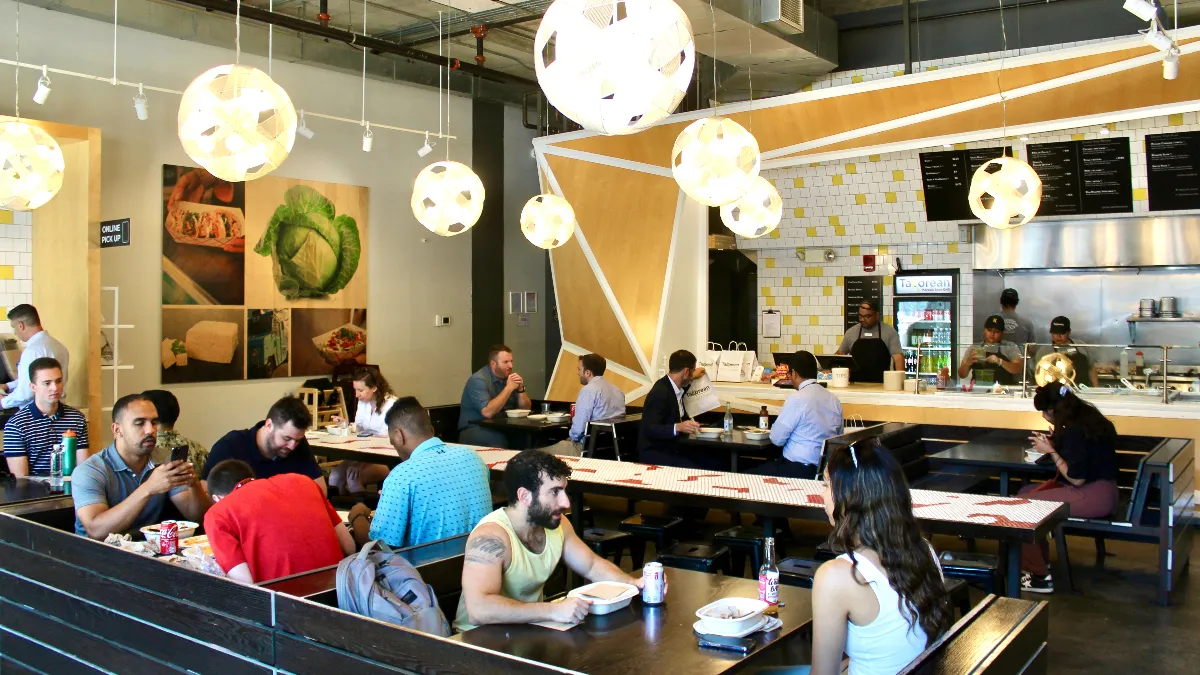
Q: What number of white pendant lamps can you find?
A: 8